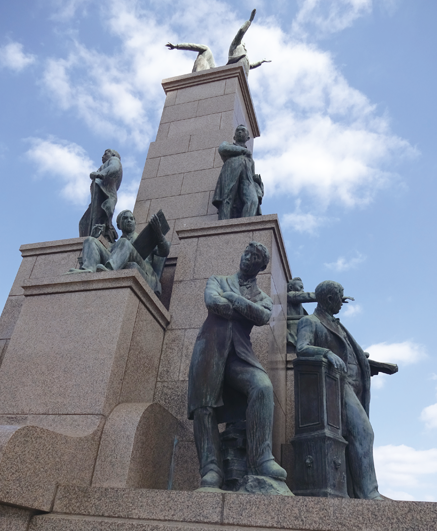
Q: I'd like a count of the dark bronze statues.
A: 6